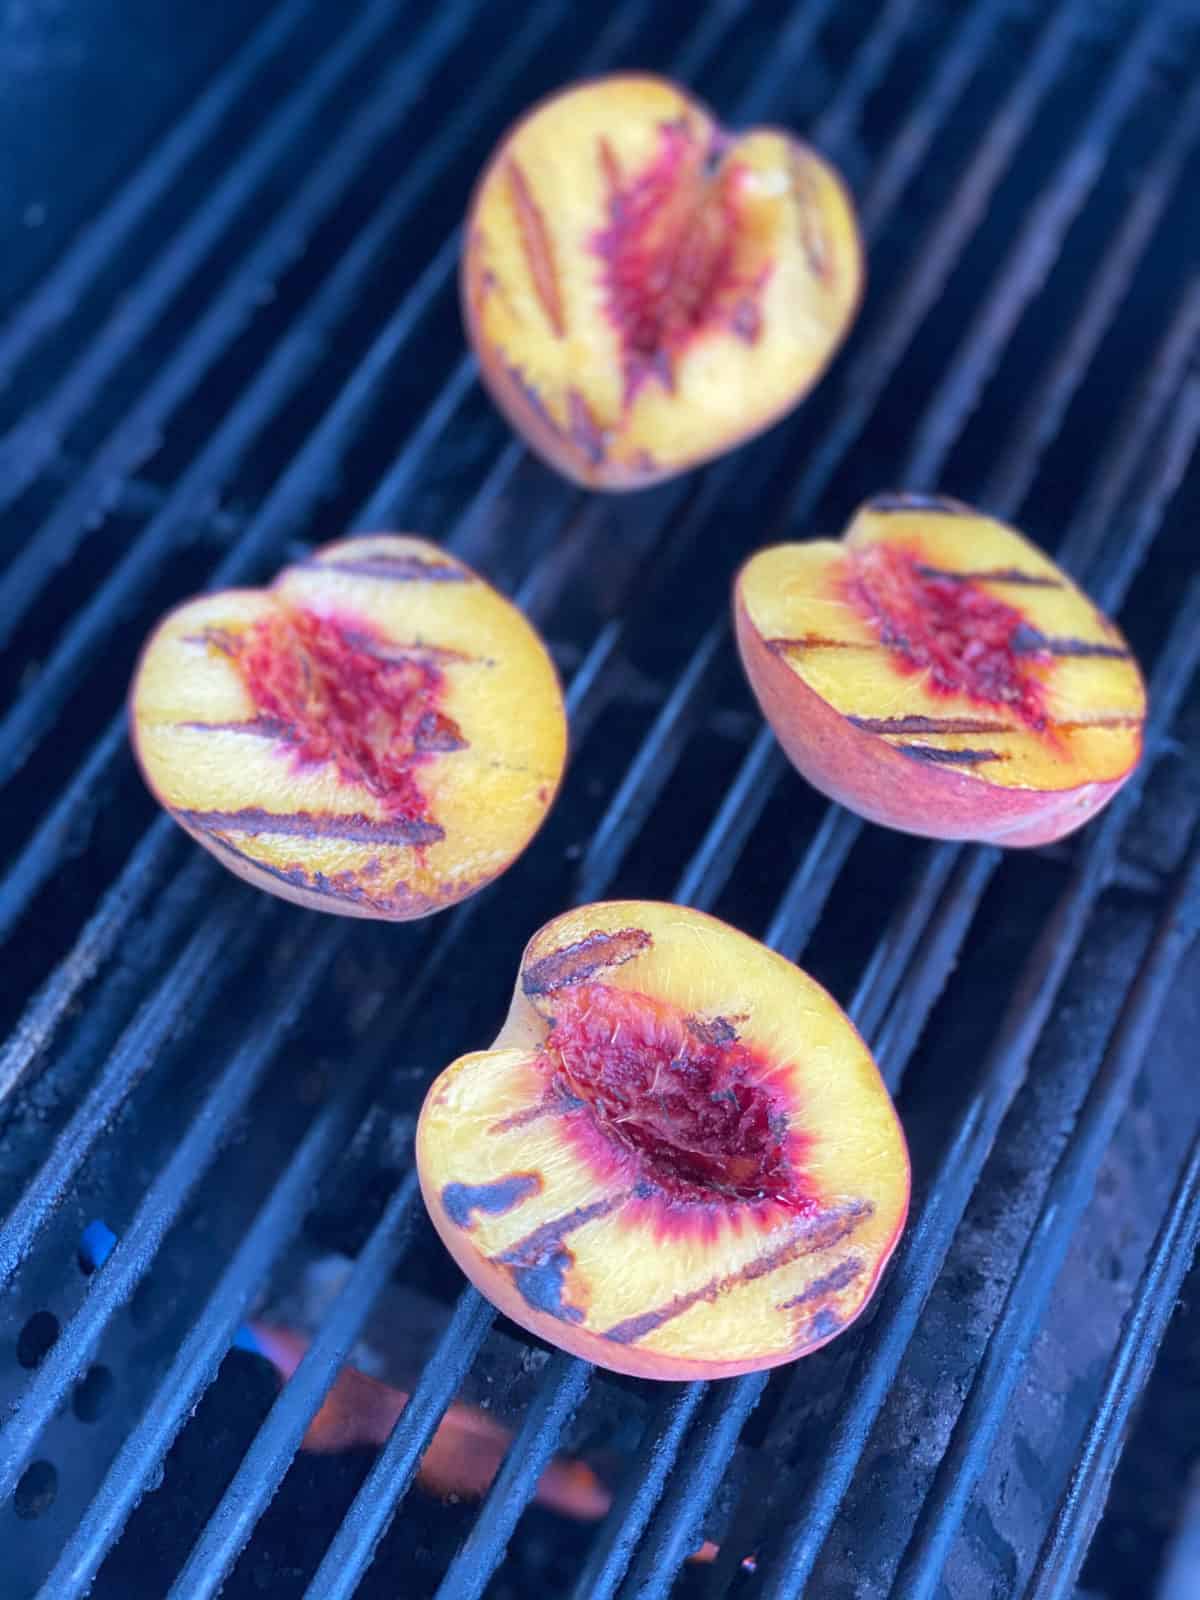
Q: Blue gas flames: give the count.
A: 2